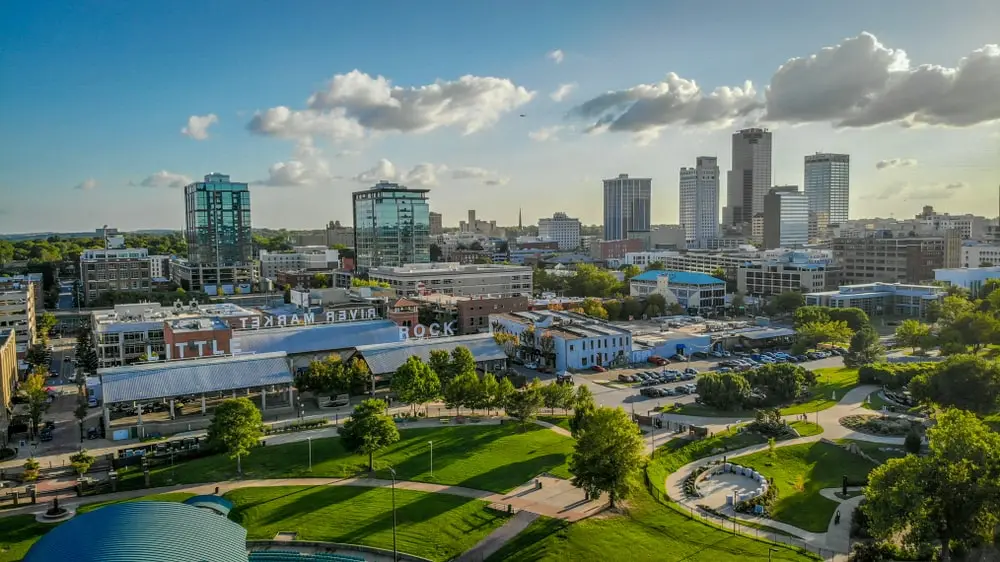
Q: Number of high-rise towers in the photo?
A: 7